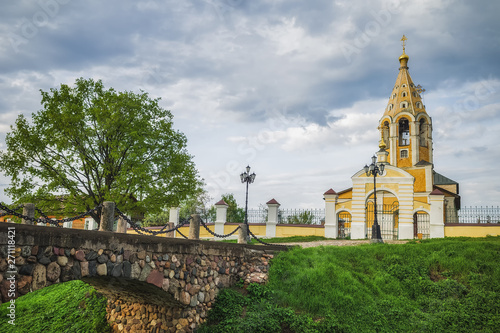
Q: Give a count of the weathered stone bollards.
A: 6